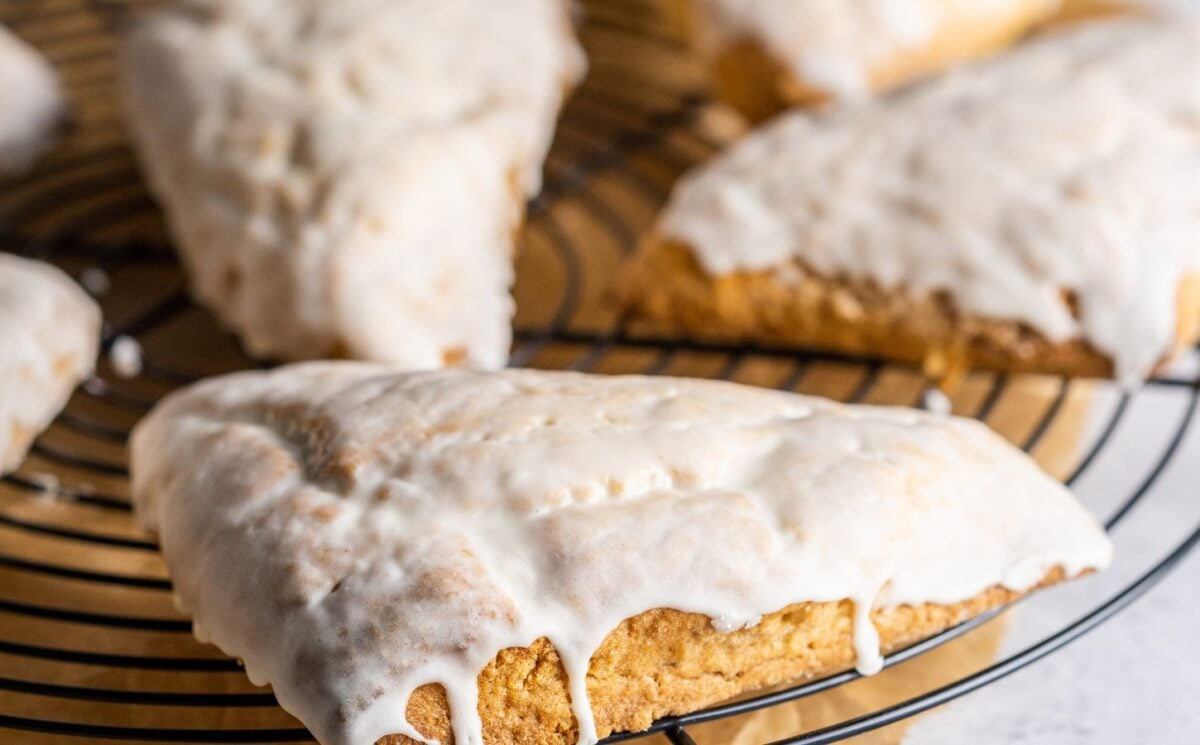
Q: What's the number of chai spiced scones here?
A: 6